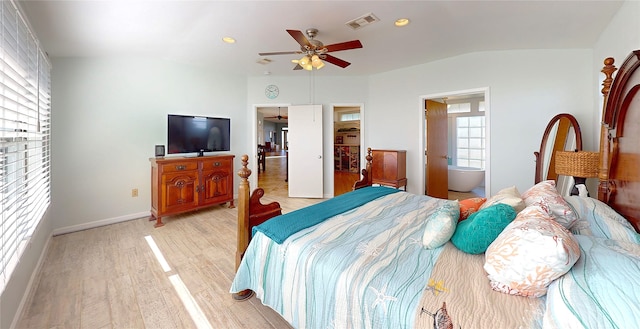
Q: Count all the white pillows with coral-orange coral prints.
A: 2